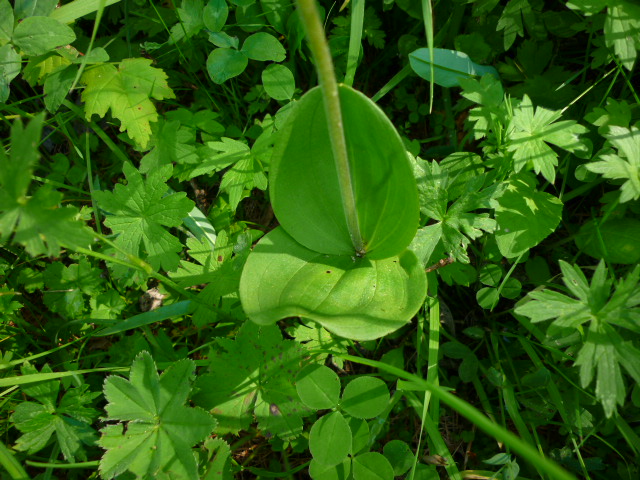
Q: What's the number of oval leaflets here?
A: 2